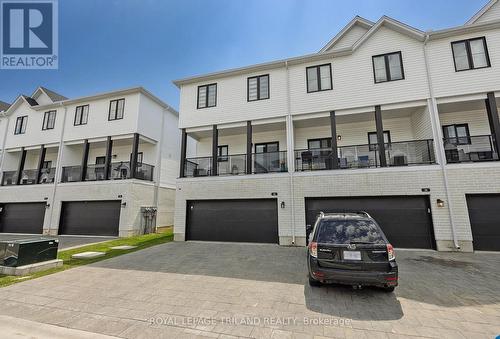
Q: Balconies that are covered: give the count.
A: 5